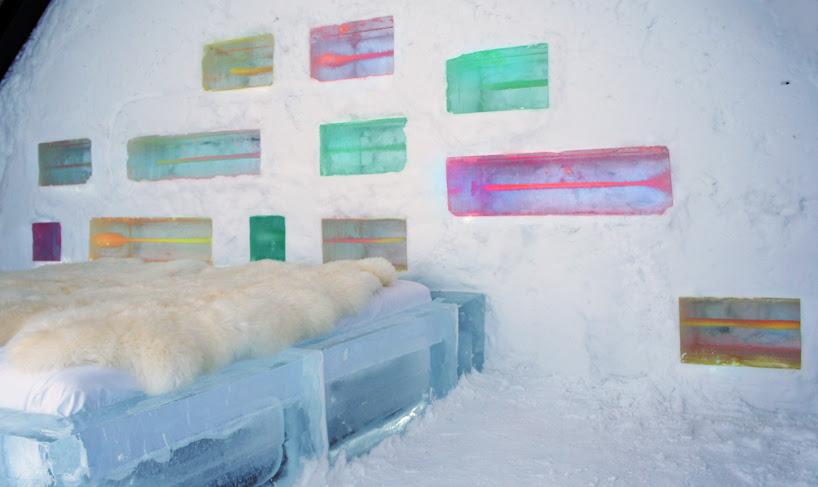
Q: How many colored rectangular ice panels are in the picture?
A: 12